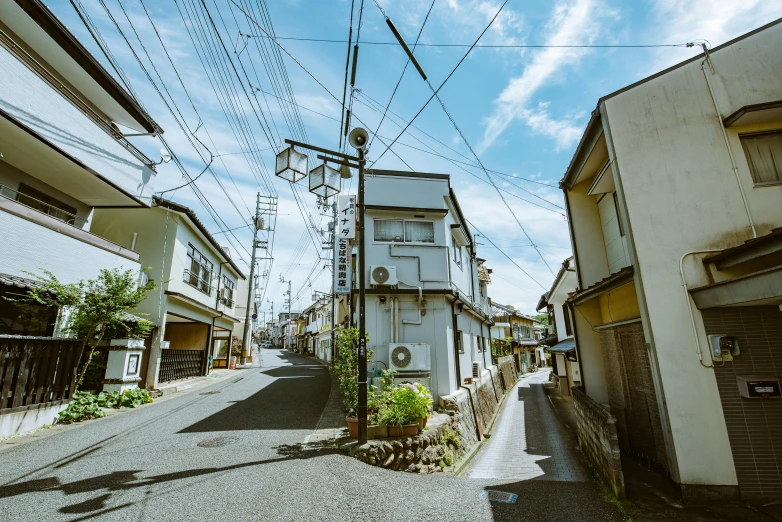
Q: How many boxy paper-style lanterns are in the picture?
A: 2